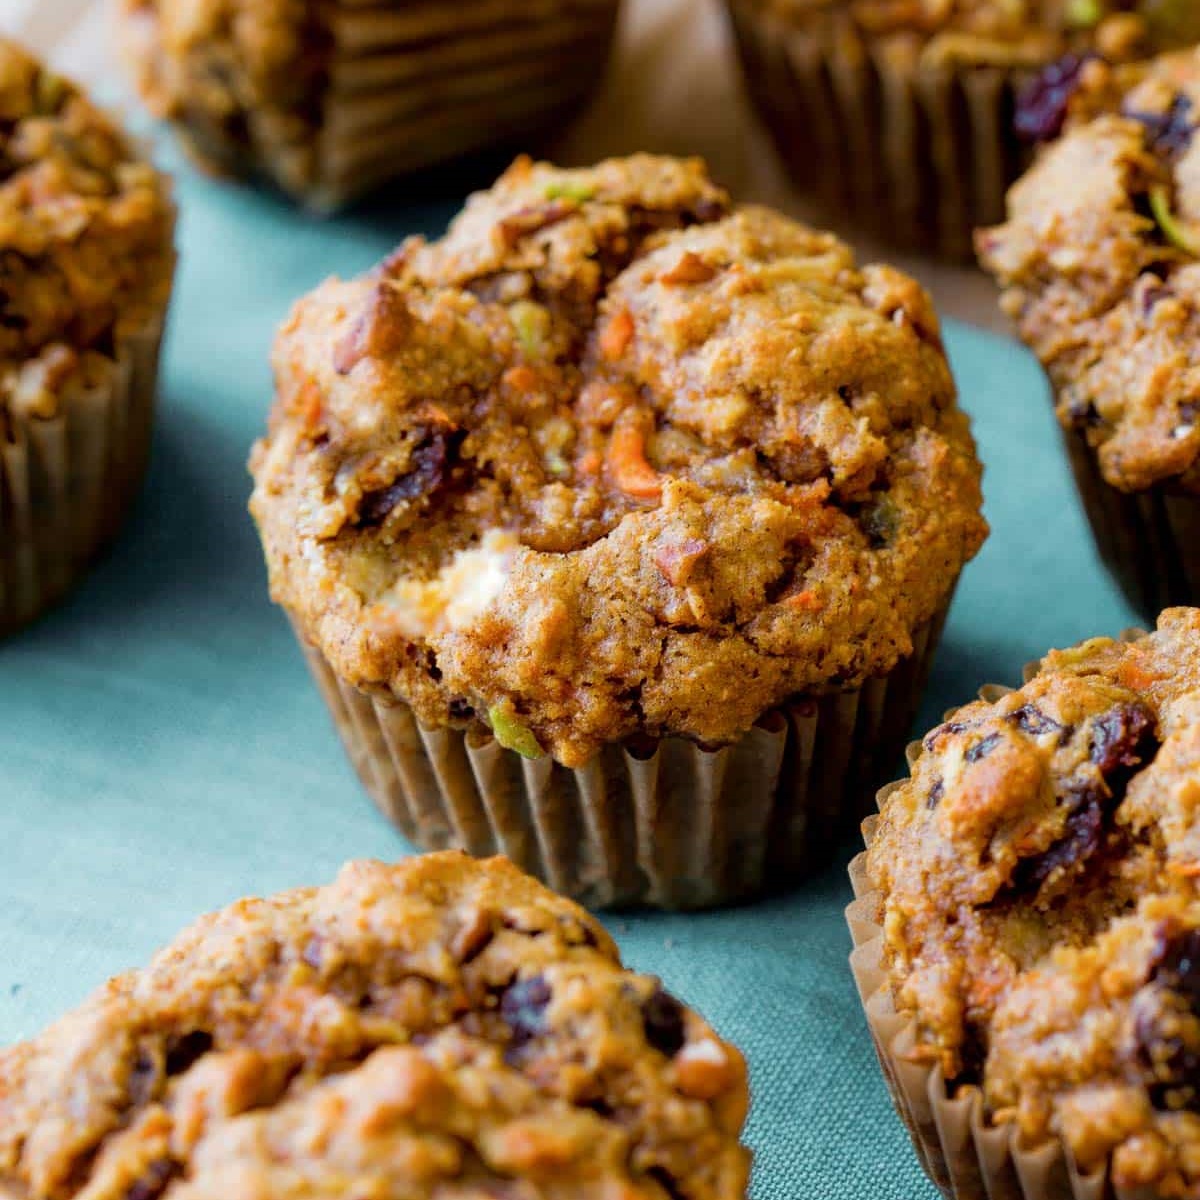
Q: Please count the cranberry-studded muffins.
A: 7